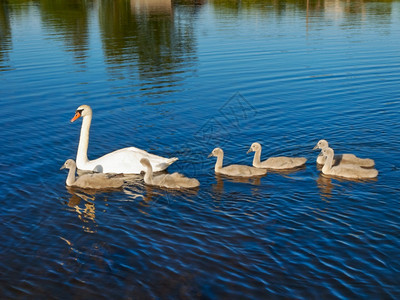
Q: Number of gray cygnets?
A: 6